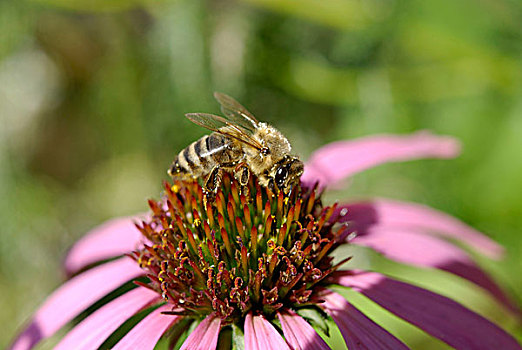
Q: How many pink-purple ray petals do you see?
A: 12